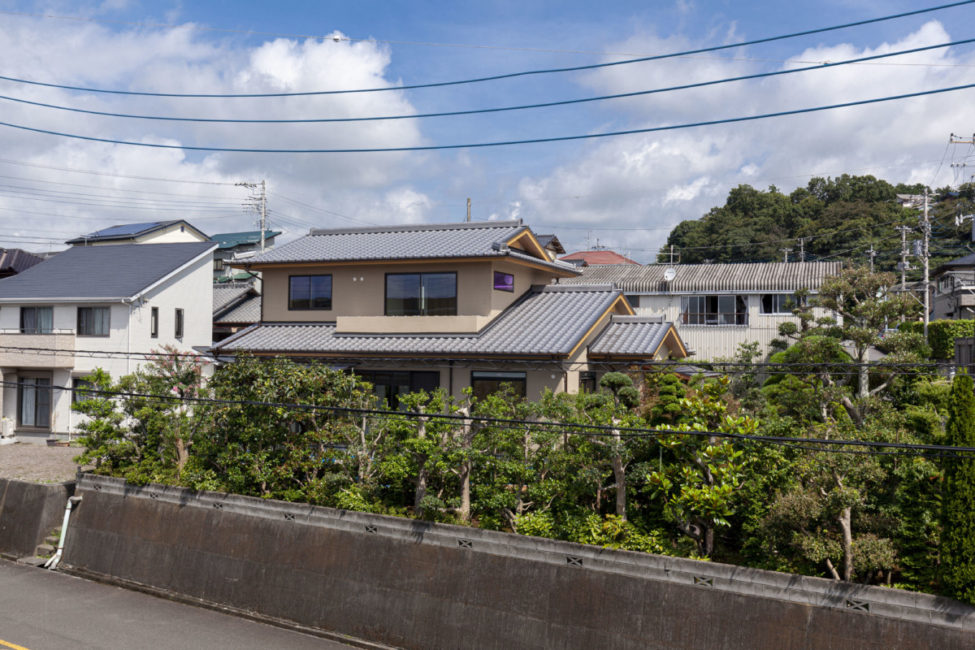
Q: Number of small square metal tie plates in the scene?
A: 9